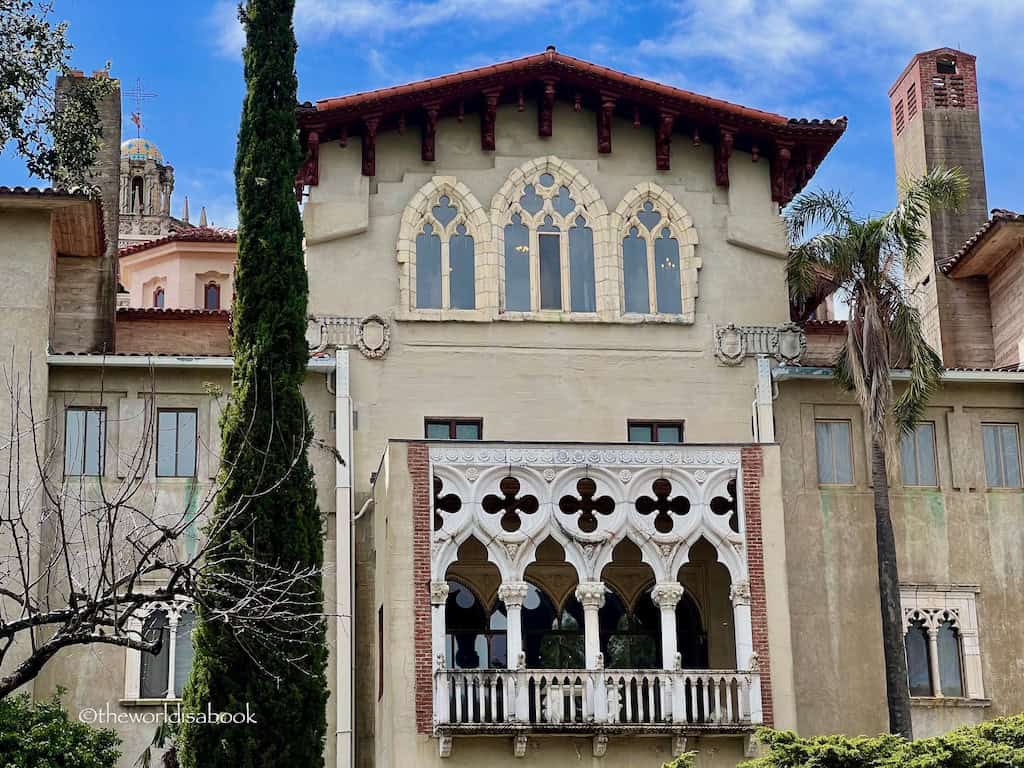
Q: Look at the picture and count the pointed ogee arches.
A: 4